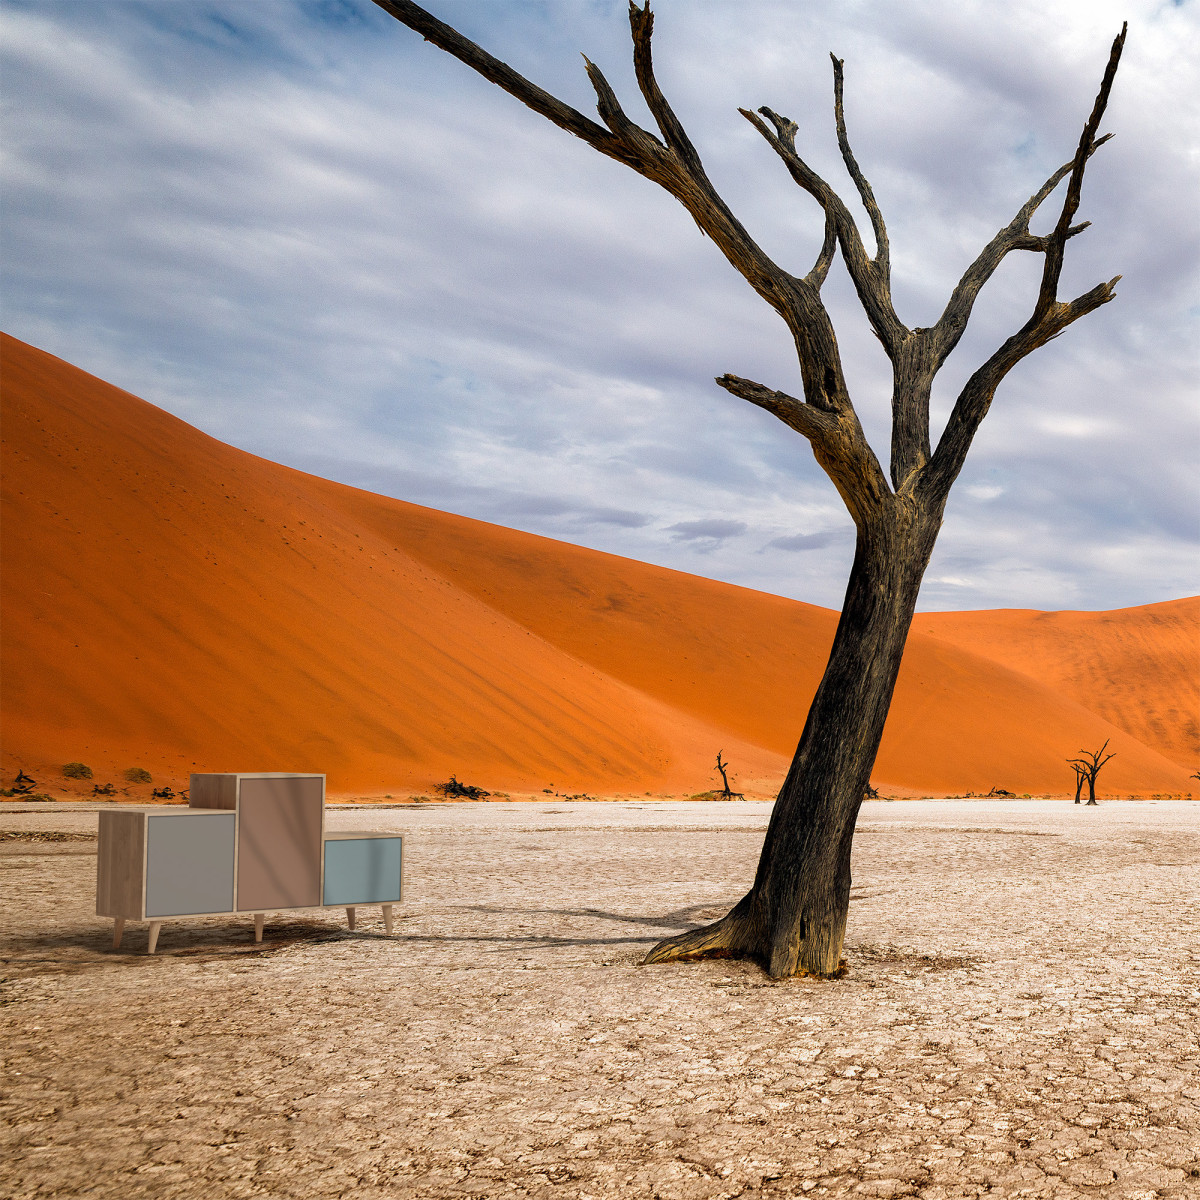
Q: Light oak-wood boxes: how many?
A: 3